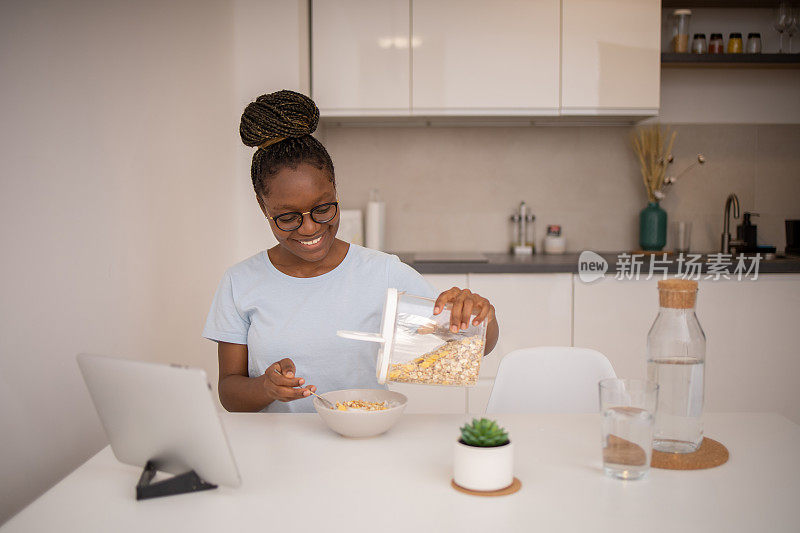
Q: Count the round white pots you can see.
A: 1